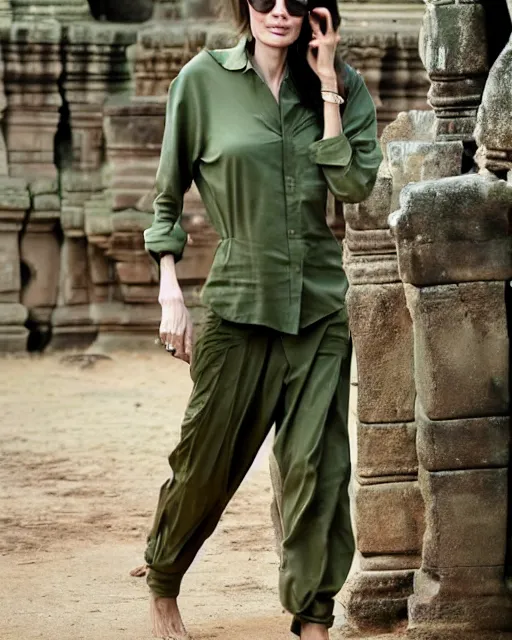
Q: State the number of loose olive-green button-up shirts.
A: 1